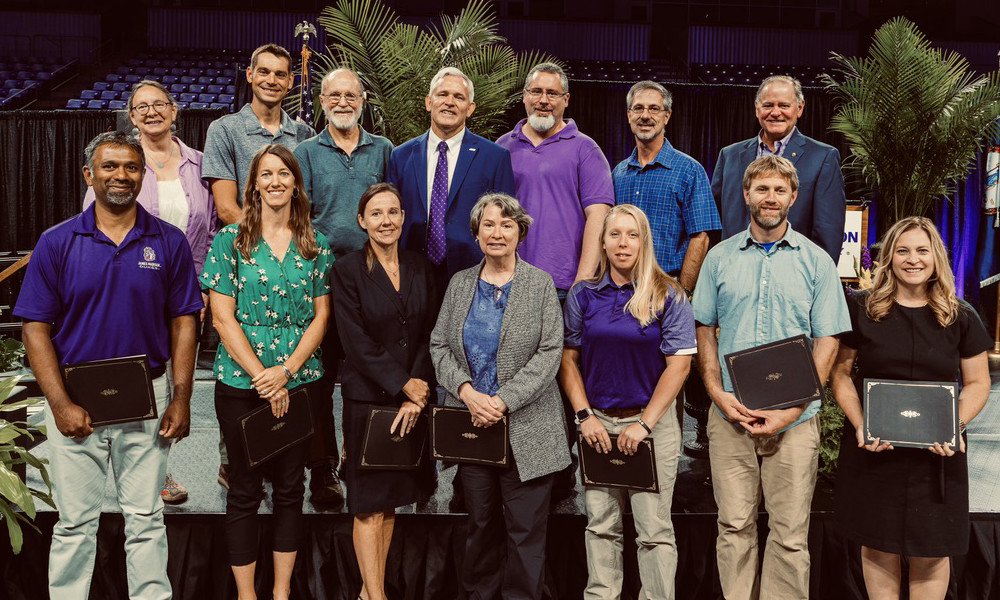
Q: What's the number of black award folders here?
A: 7